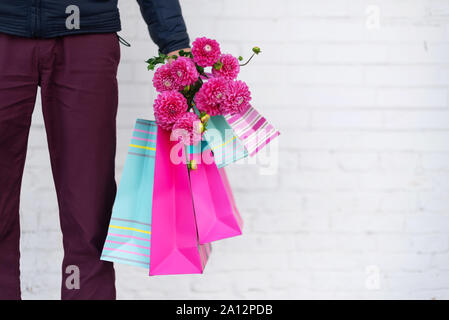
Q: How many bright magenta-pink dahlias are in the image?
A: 8